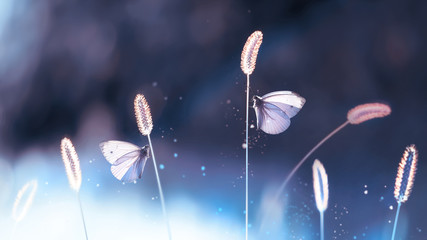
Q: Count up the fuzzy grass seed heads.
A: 7